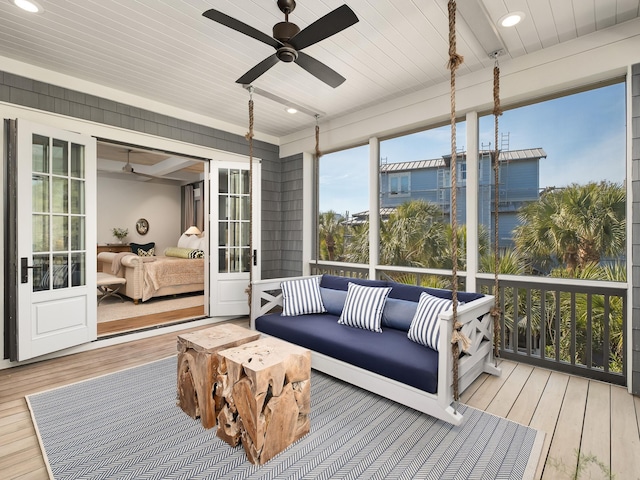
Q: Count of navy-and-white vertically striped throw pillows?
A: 3